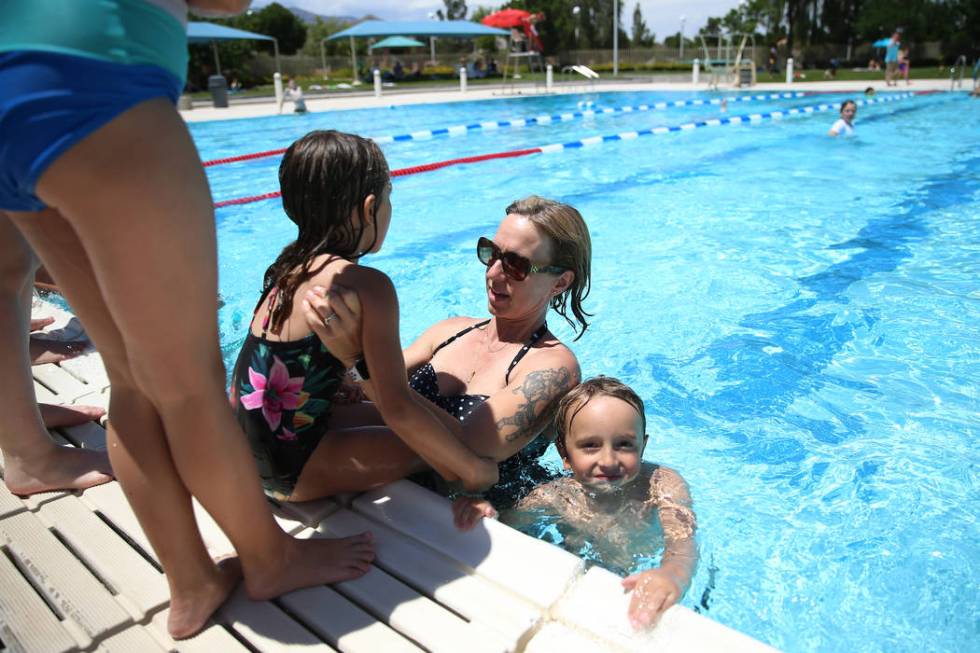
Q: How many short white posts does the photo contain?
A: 6